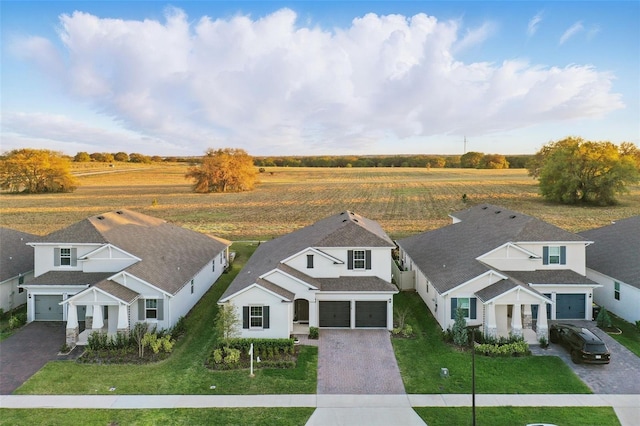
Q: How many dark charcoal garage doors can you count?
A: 2